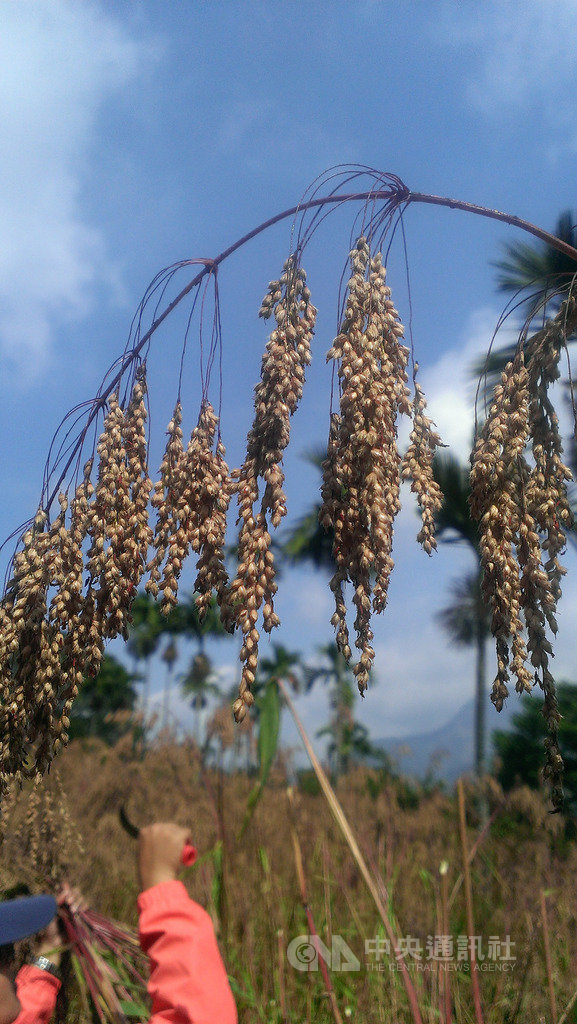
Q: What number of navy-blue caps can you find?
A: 1